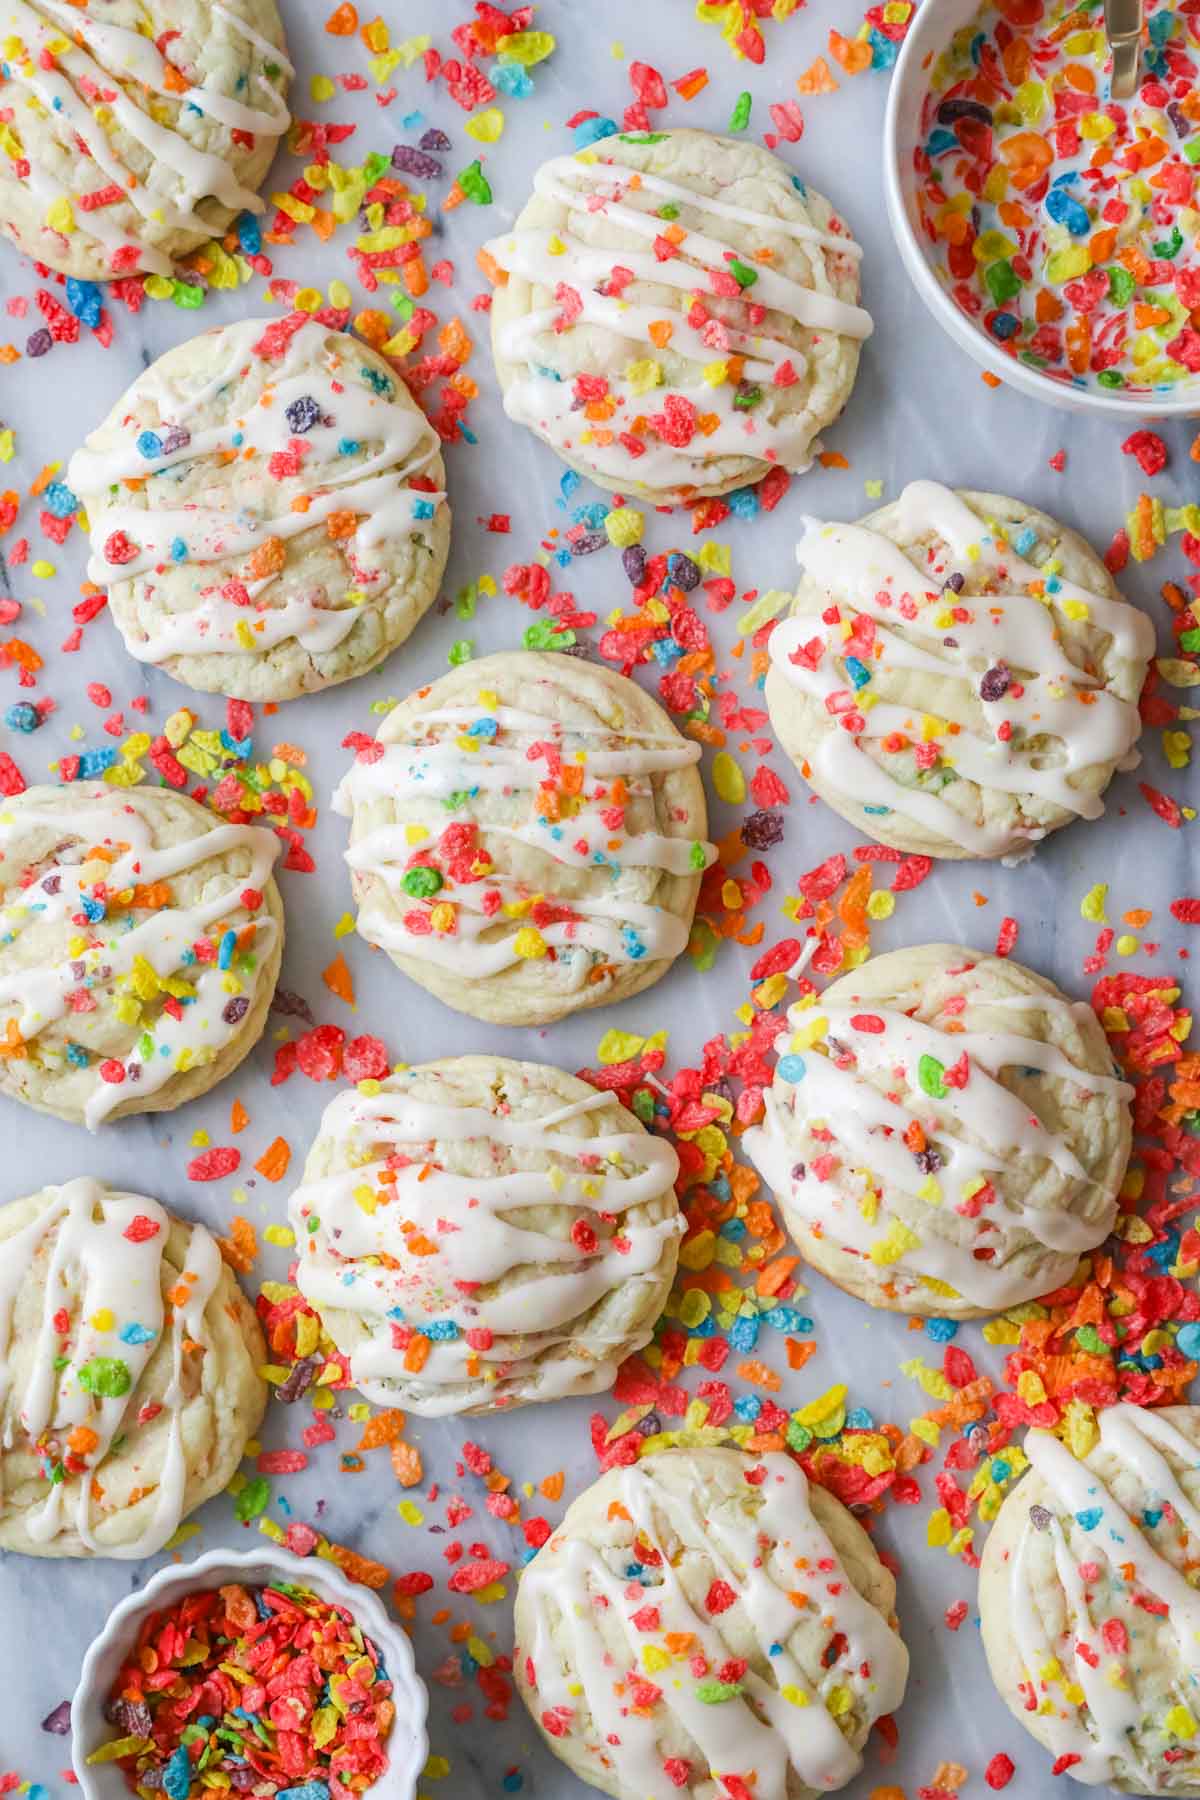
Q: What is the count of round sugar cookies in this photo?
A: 11